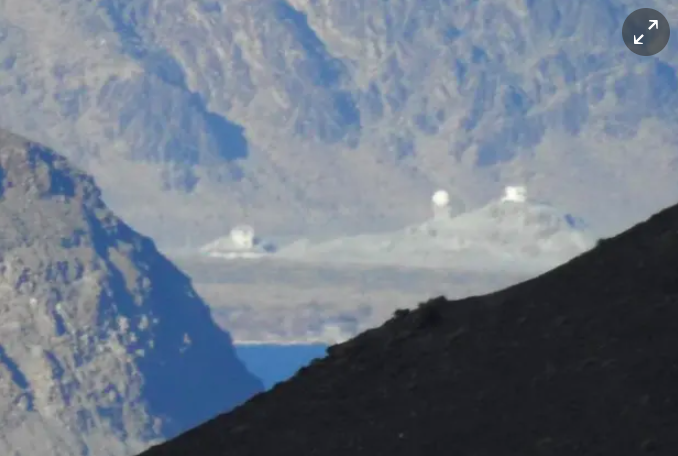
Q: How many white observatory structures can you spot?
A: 3